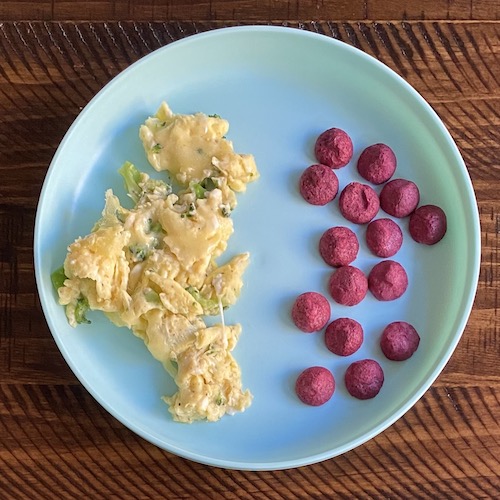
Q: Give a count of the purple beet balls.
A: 15